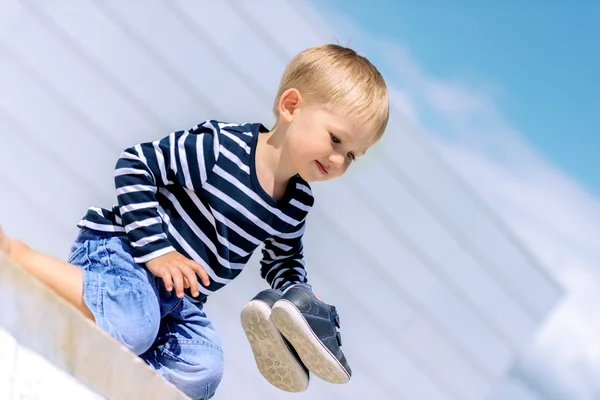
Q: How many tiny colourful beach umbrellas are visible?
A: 0